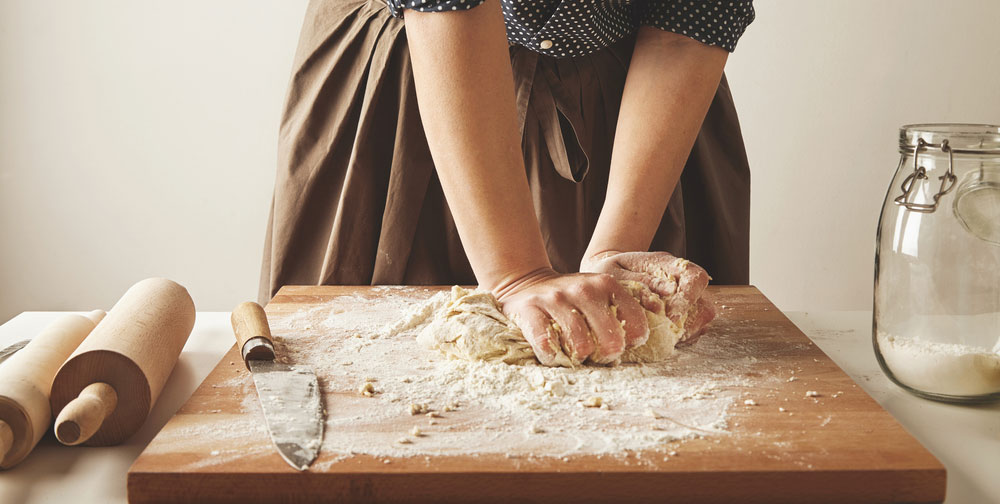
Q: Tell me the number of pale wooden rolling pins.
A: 2